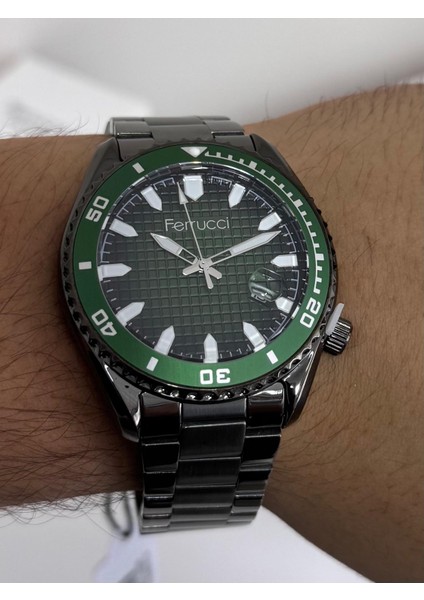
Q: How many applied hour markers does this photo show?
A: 12